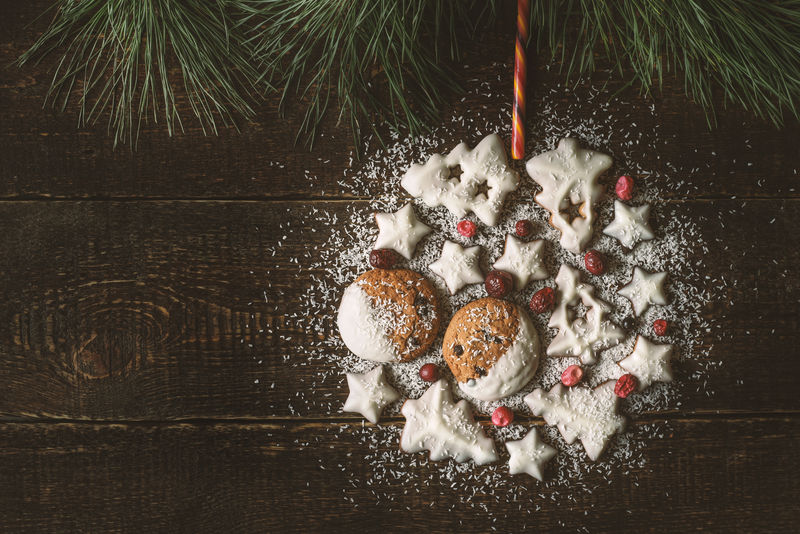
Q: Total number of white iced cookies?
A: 13